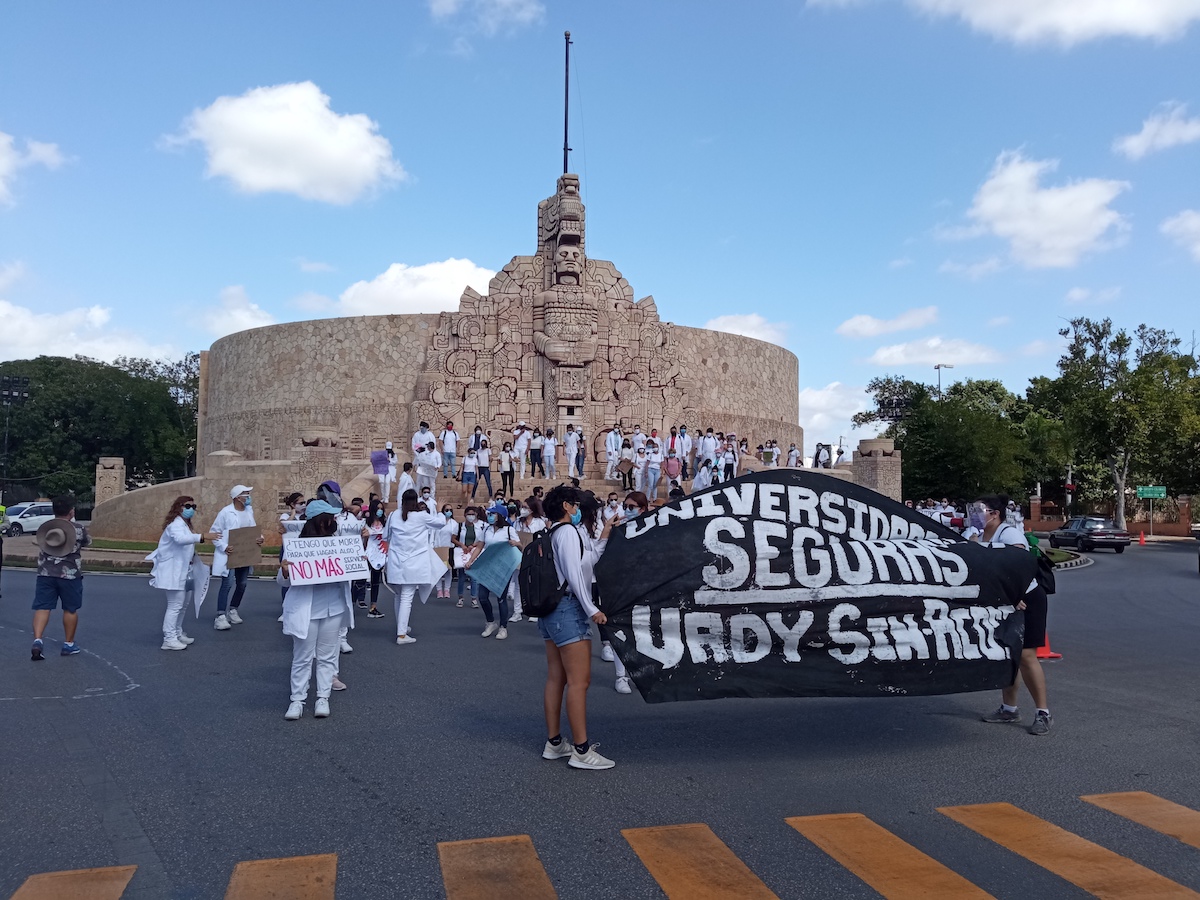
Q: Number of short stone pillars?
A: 3